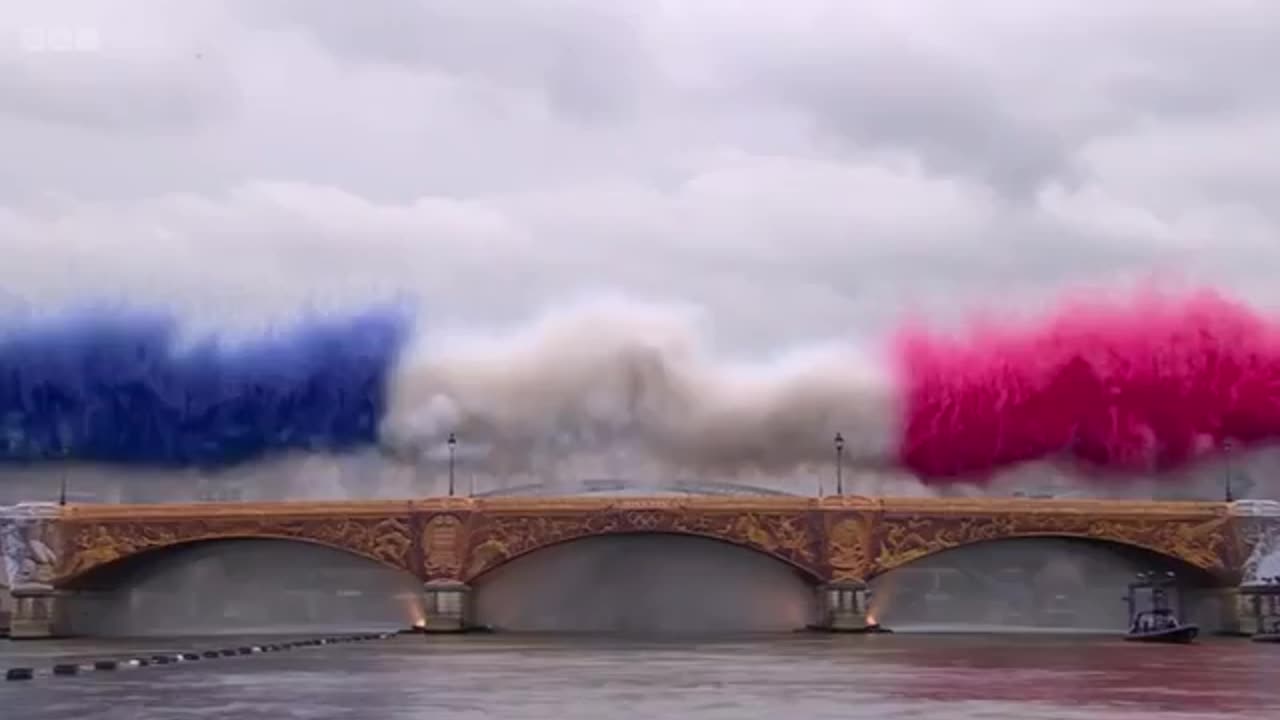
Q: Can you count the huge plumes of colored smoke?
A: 3